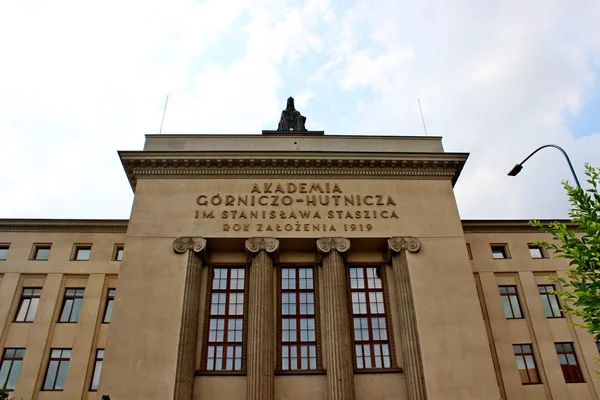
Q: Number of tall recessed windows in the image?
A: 3